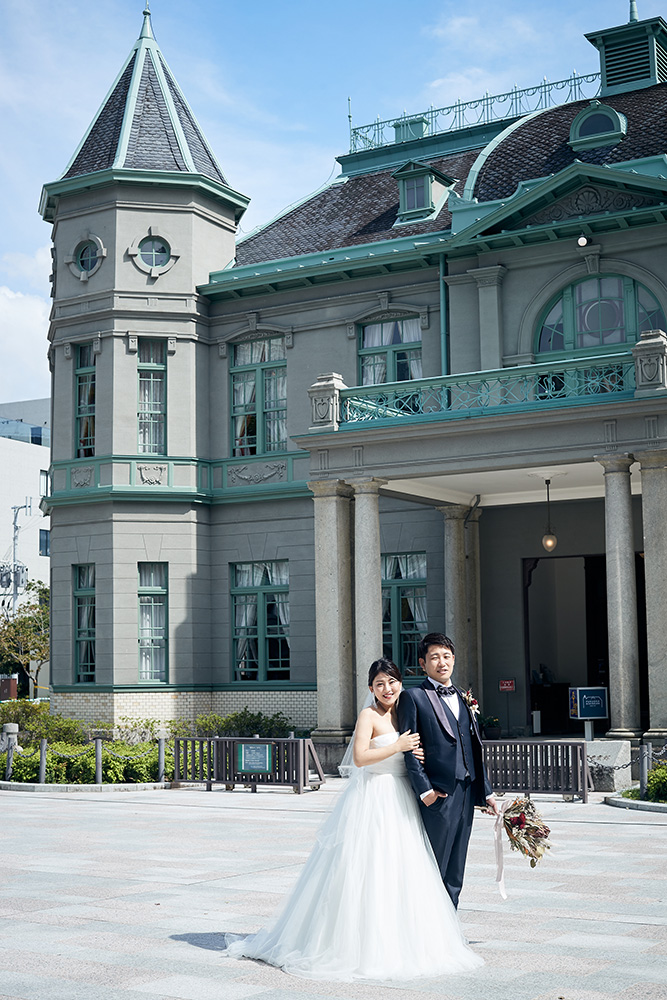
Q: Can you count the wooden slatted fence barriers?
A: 2